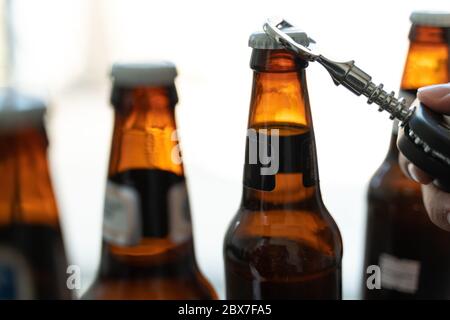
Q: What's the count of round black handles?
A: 1